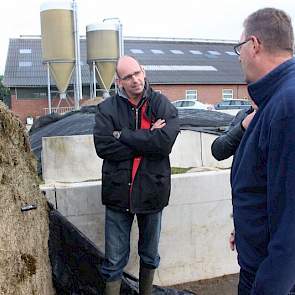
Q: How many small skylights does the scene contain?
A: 8